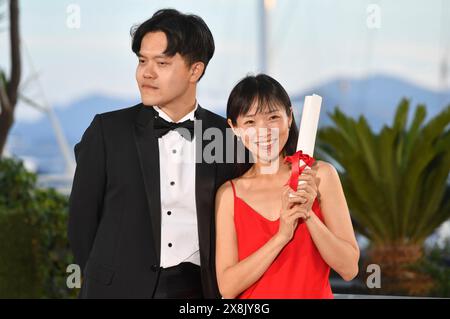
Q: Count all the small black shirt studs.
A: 4